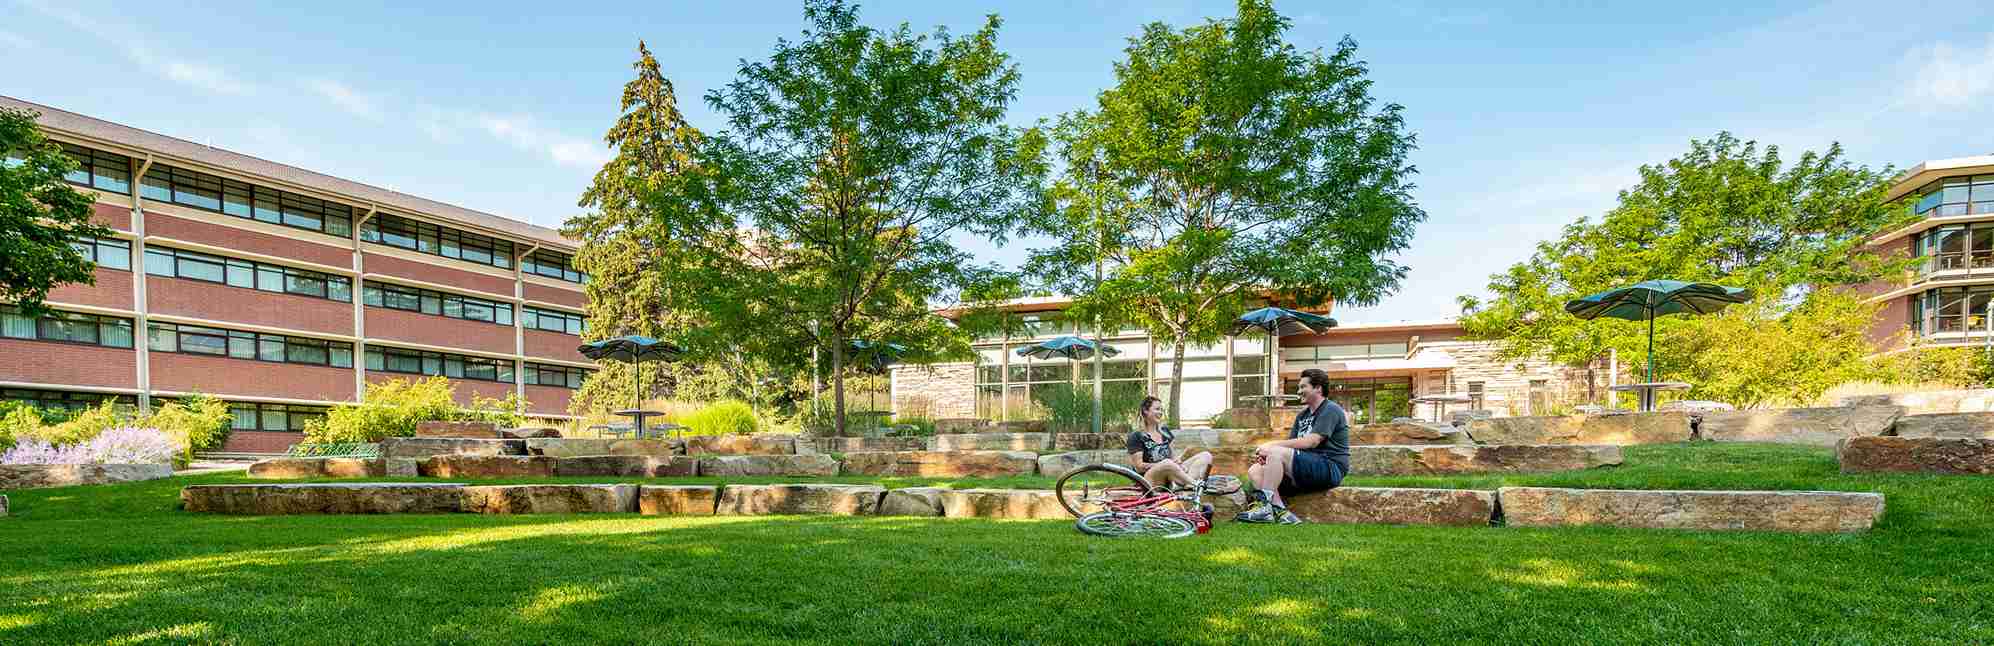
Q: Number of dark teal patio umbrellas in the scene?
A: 5